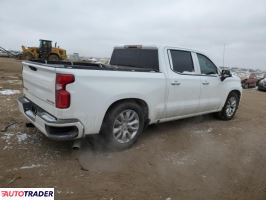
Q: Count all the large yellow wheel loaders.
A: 1